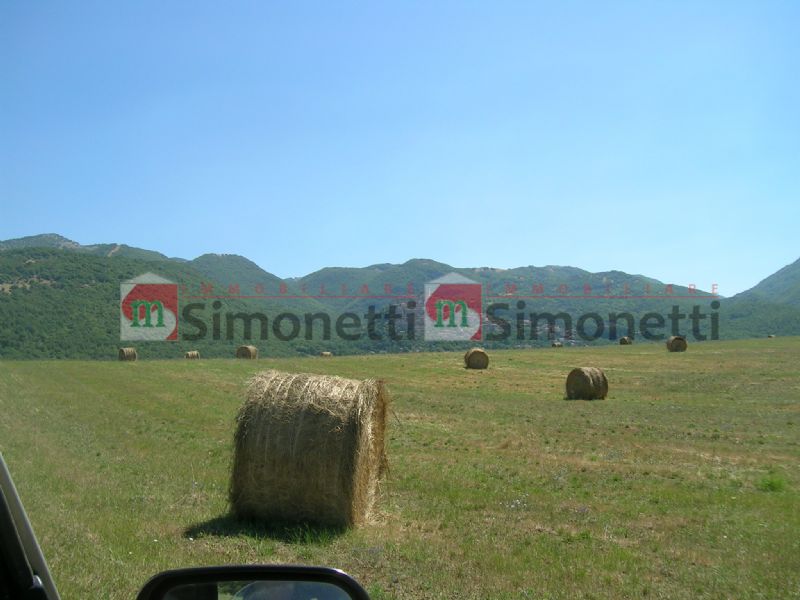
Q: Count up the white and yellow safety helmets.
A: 0